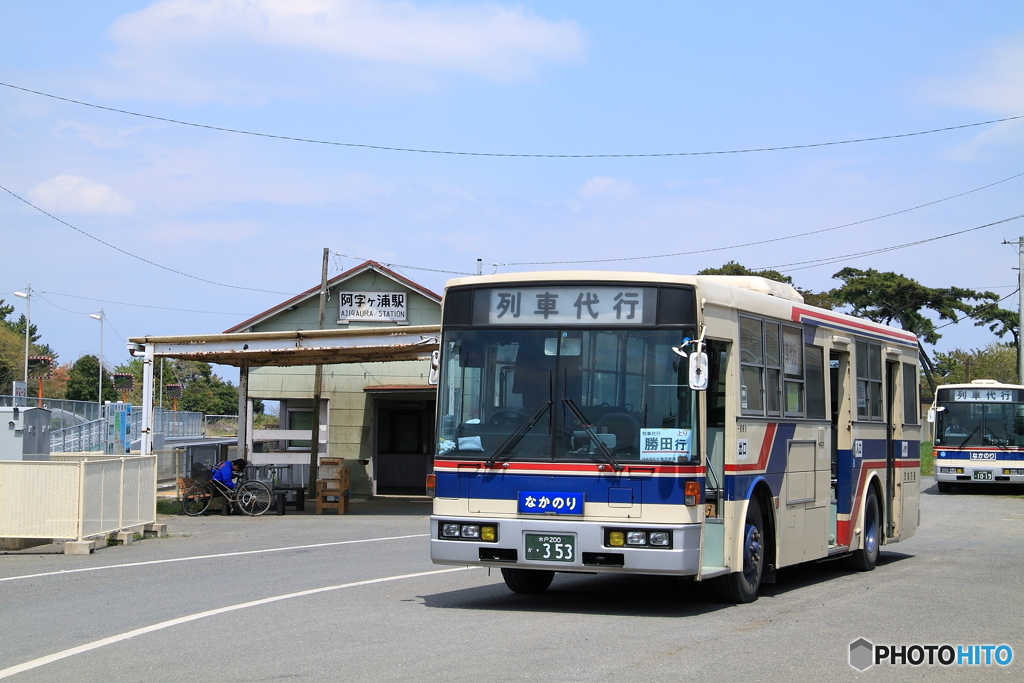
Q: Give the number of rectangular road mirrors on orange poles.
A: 3